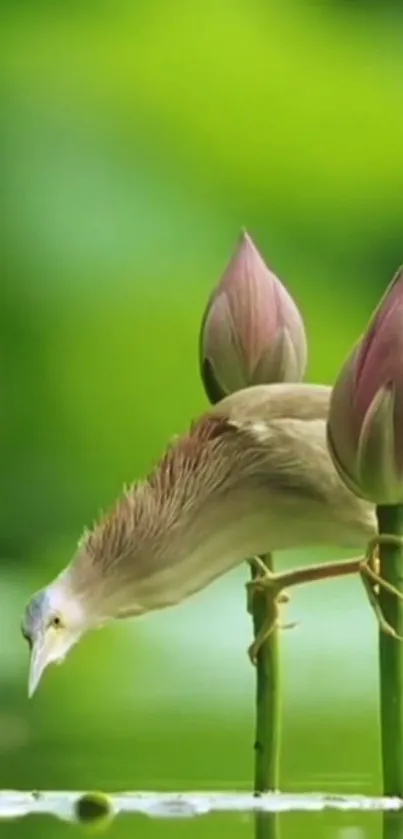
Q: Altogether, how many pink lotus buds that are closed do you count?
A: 2